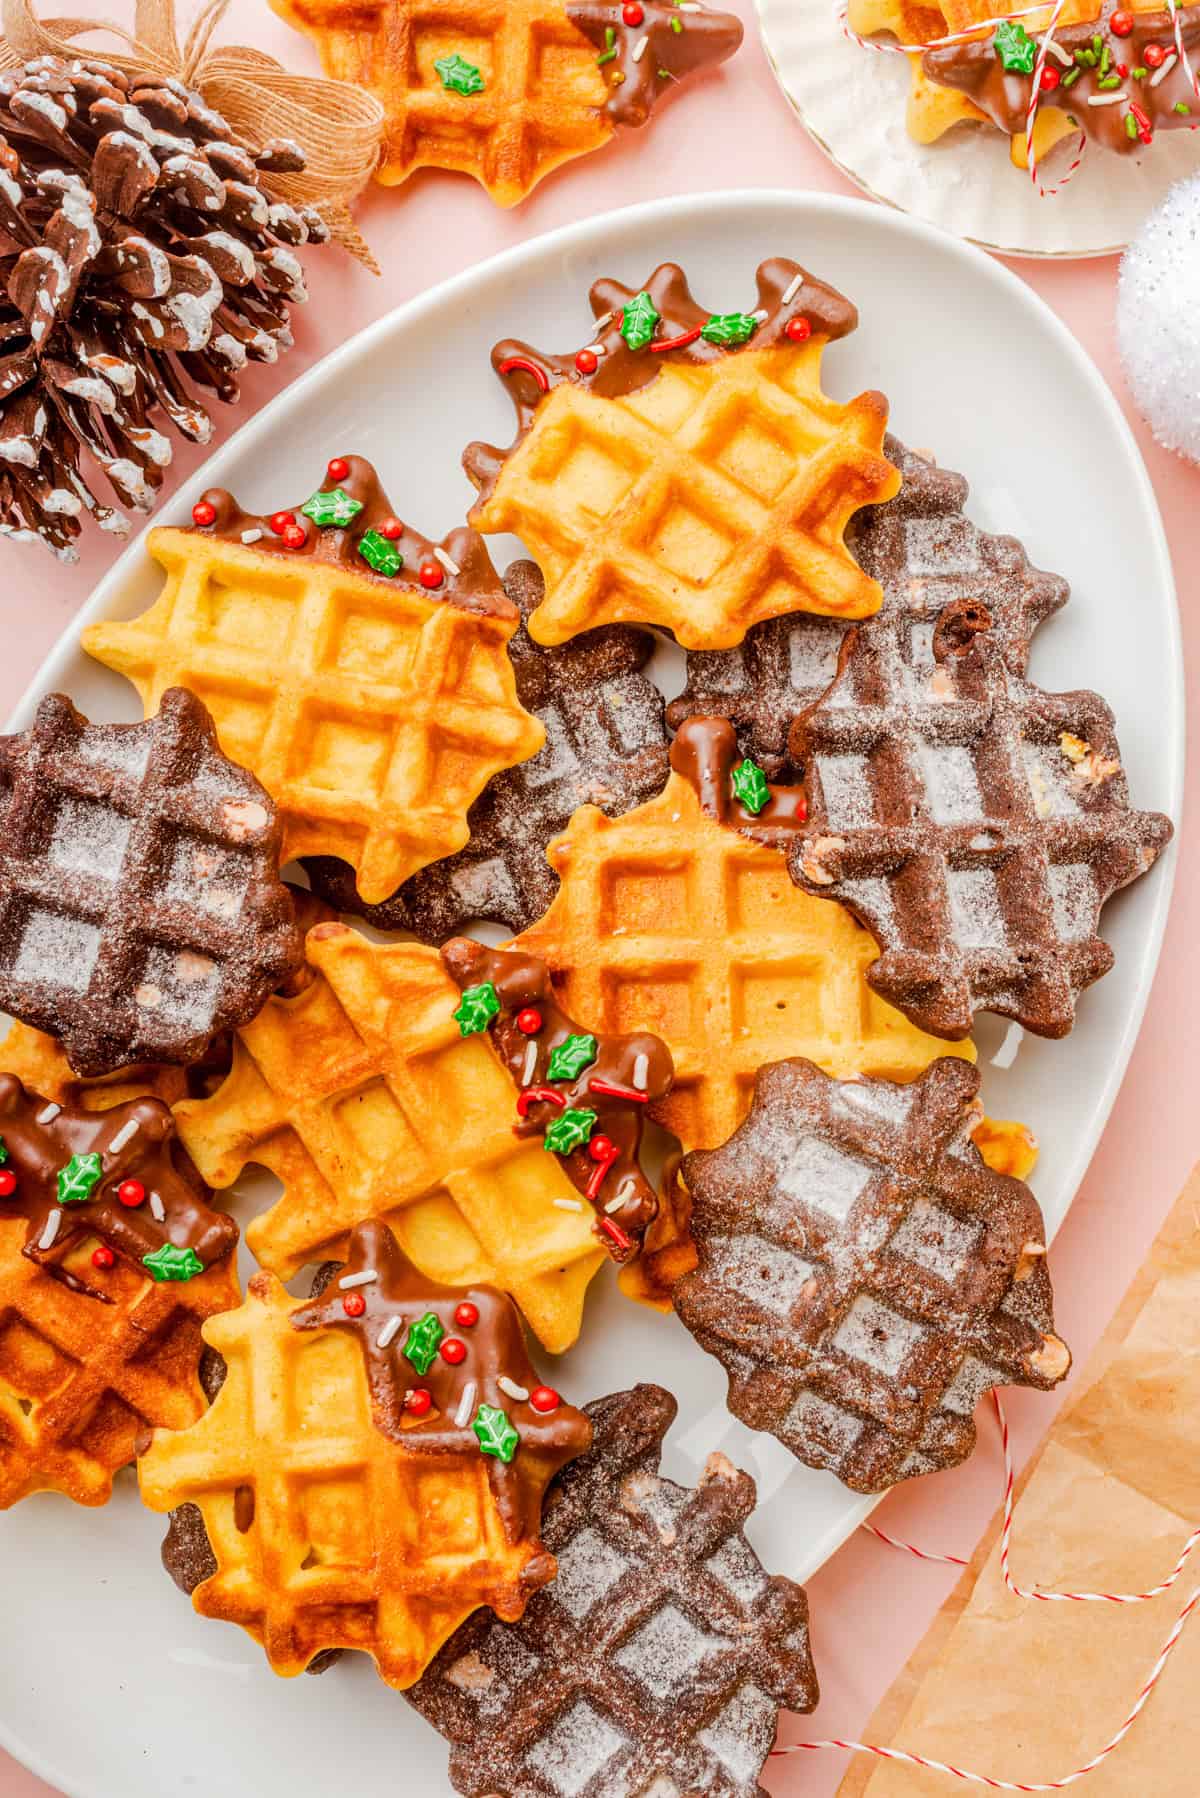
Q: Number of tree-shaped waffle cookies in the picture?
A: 0